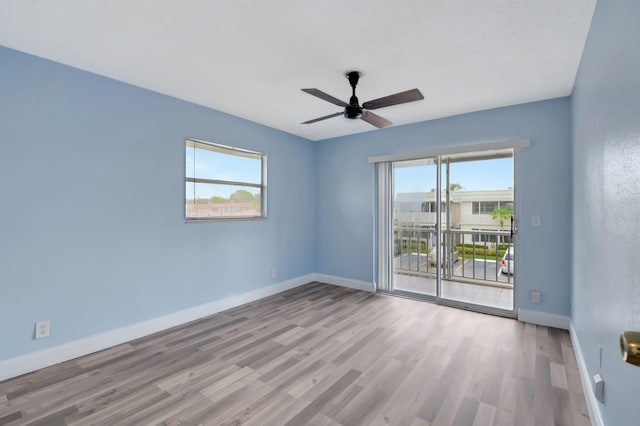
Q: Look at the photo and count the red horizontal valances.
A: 0